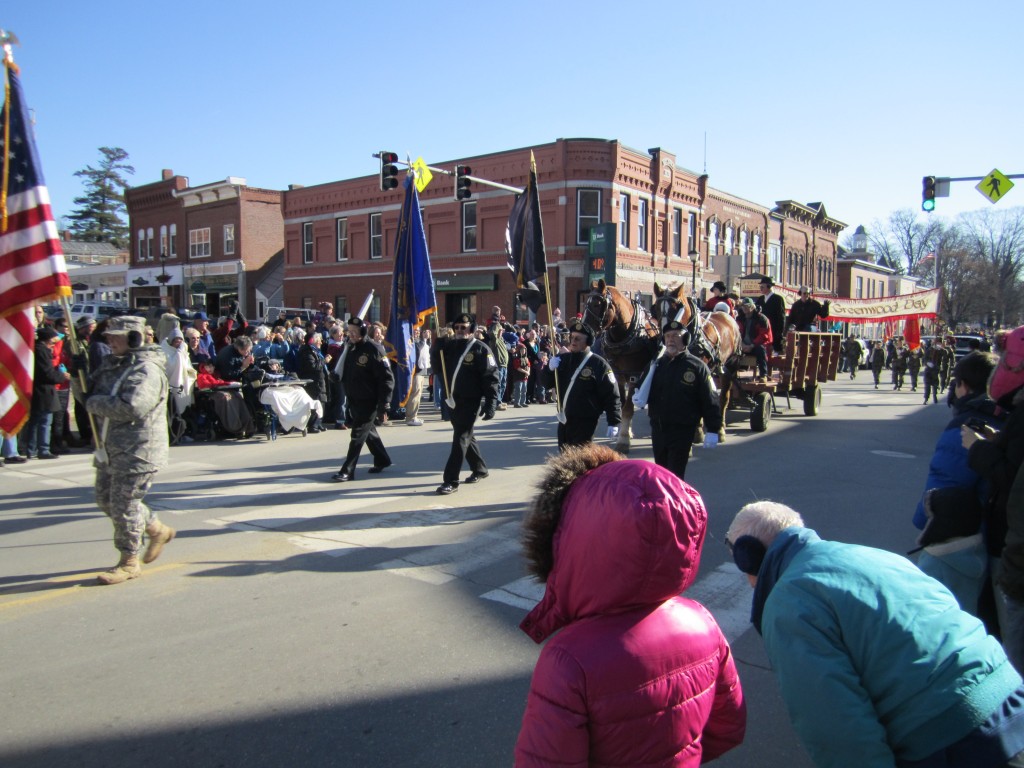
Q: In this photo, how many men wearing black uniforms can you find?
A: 4